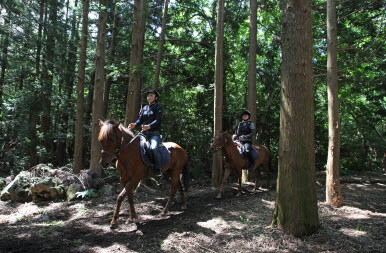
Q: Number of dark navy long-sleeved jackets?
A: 1